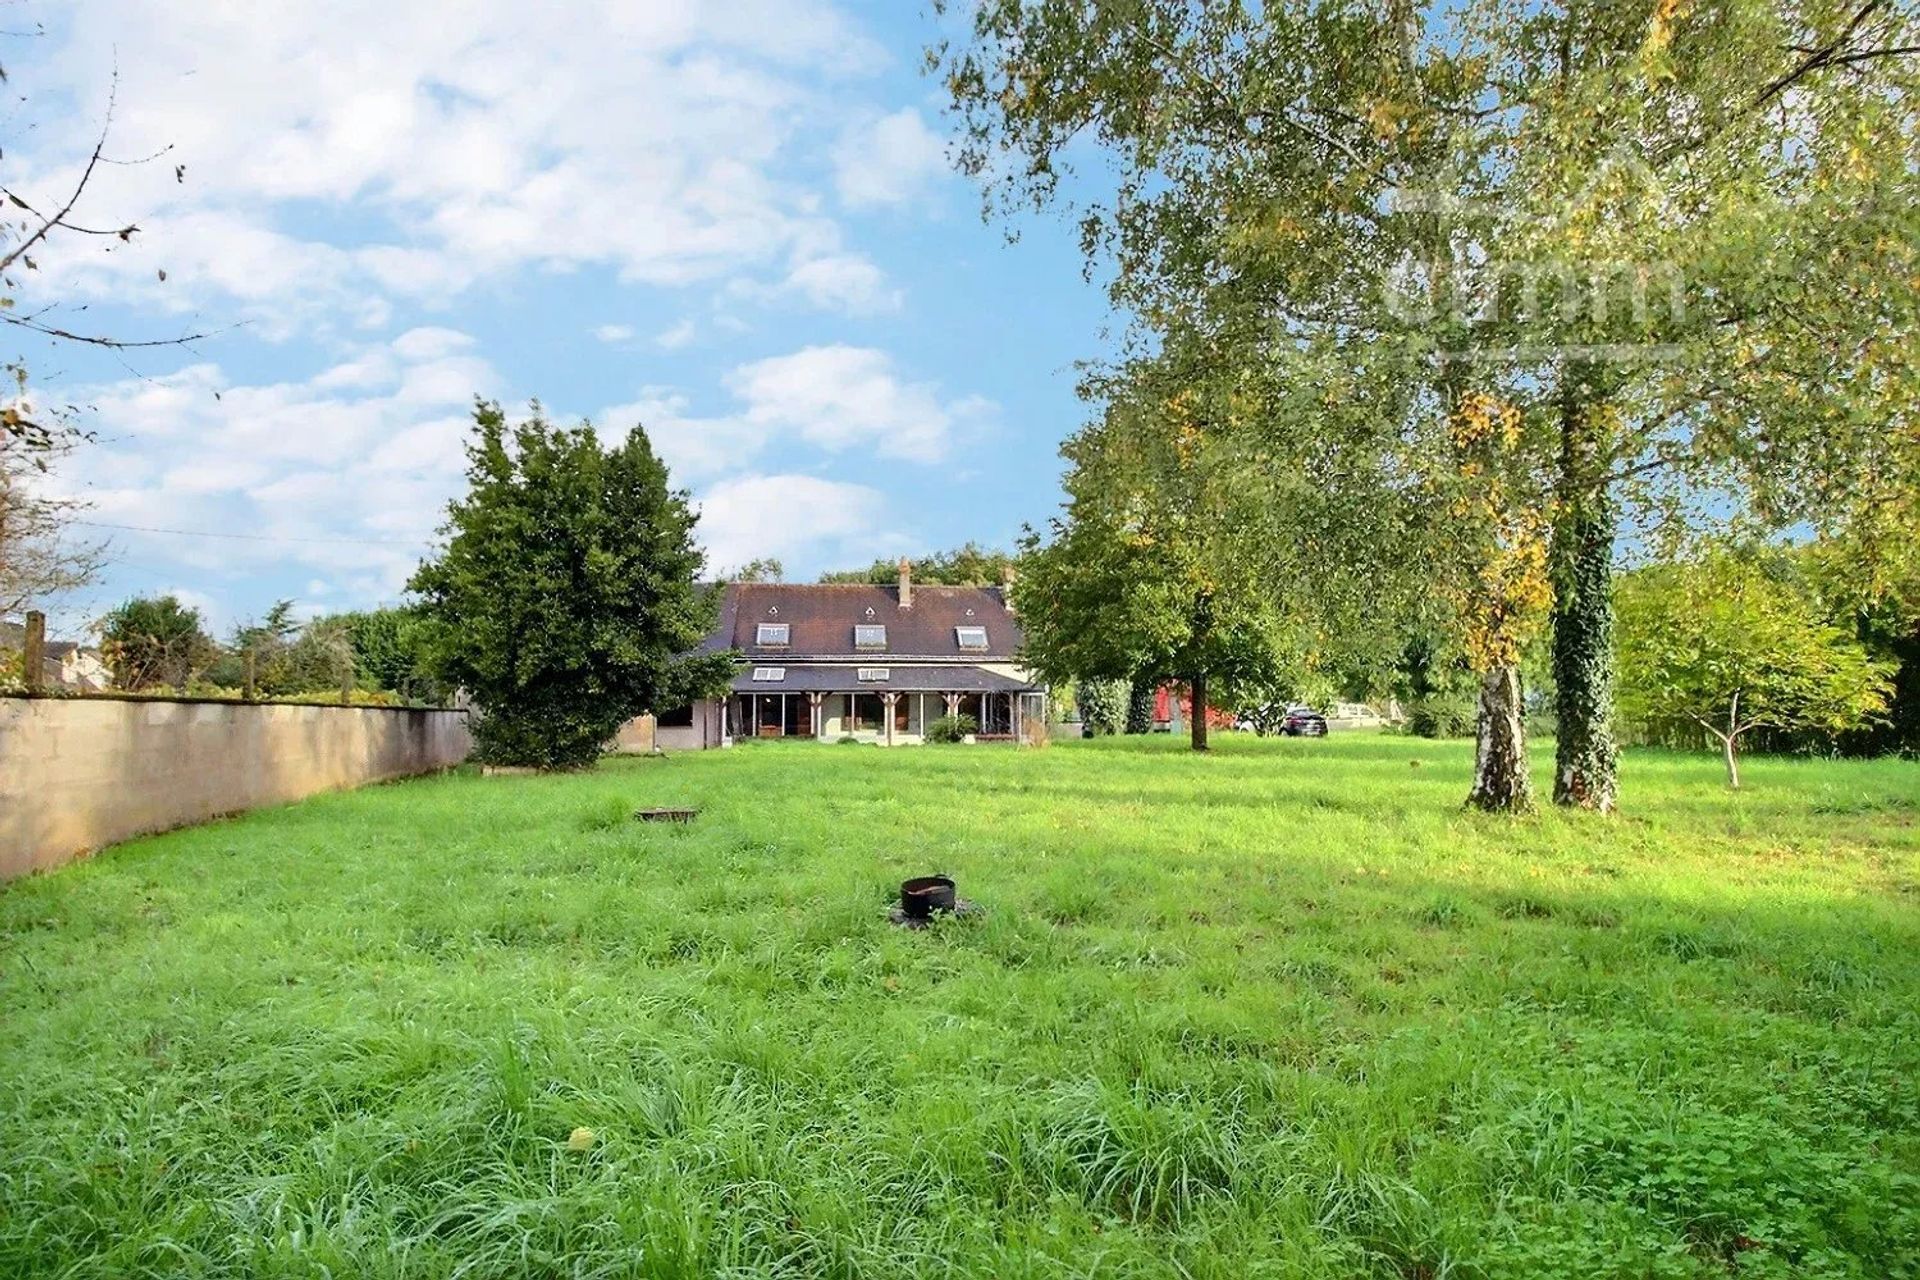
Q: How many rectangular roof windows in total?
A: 5